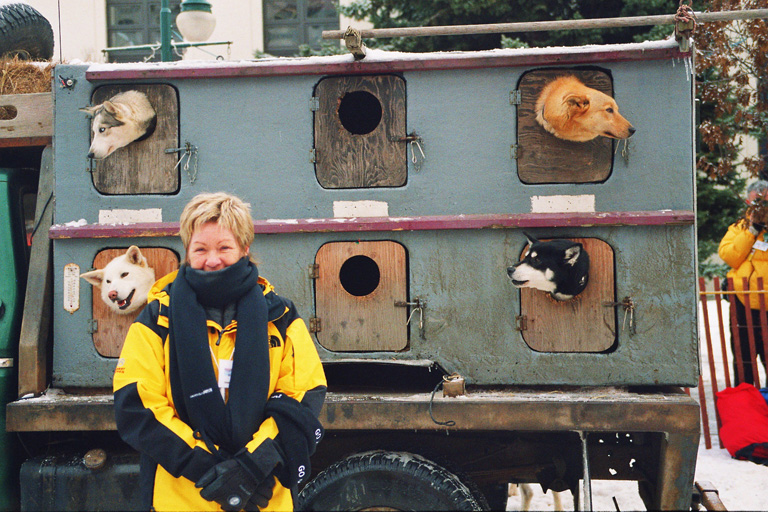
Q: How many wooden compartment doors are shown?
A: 6